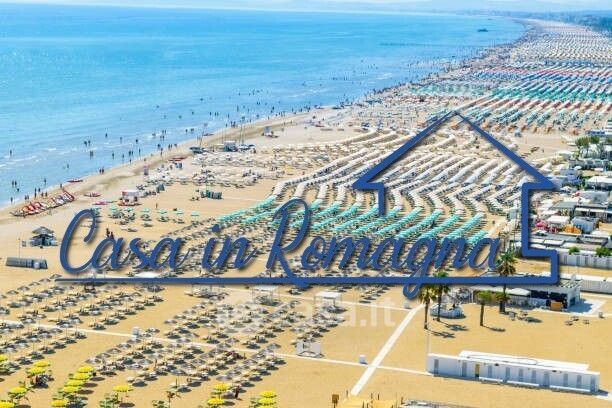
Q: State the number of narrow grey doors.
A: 10